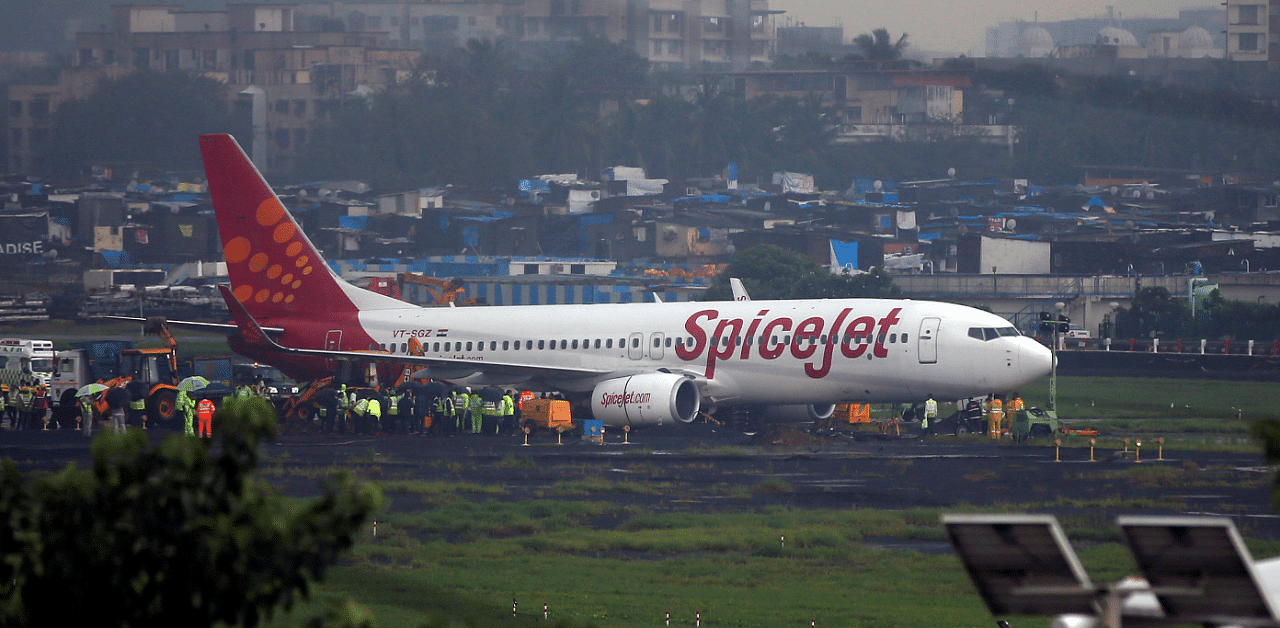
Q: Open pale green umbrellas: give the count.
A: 2